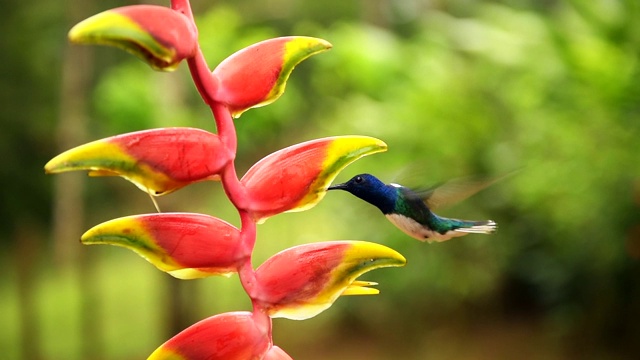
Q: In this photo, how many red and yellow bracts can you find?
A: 7